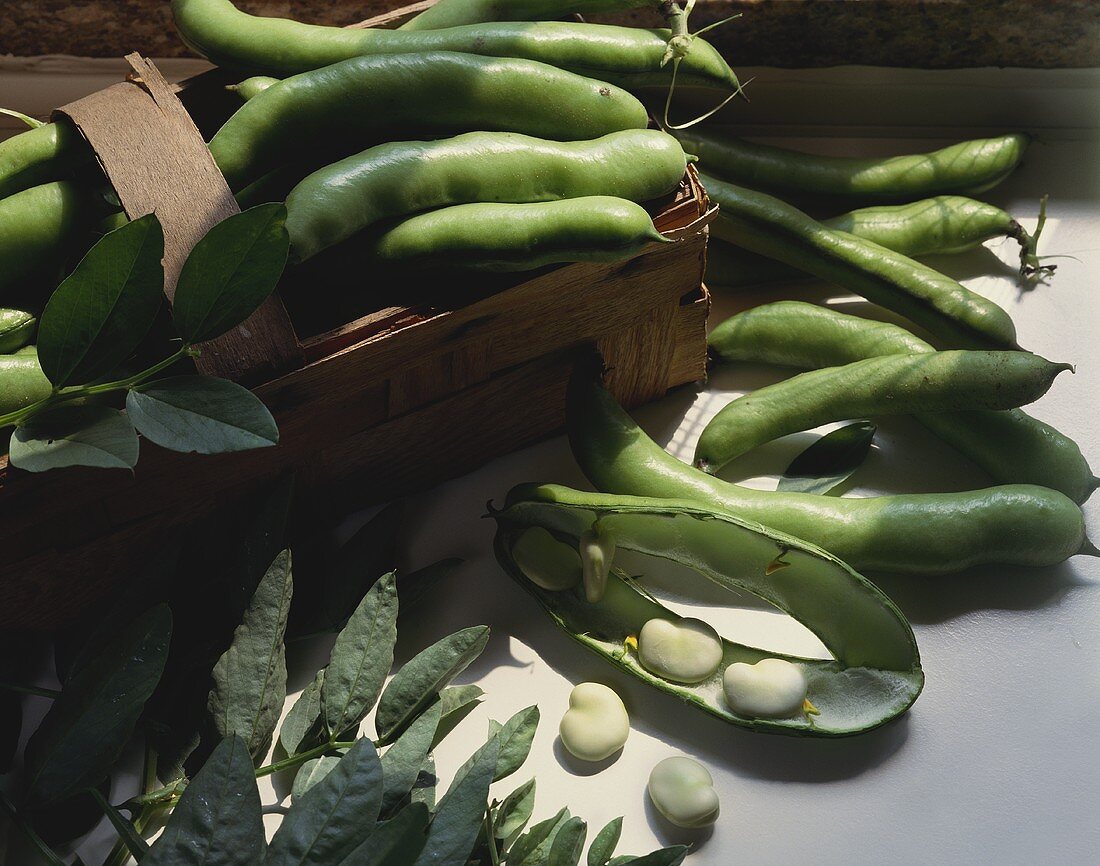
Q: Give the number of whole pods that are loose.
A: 6